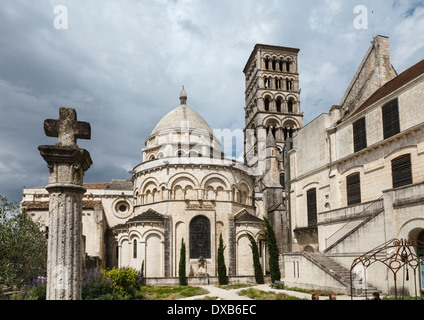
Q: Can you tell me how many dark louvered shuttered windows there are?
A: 5